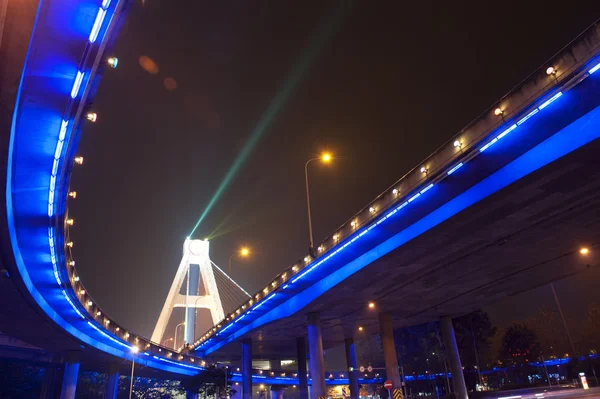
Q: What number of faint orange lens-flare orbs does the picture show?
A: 2